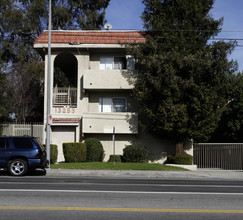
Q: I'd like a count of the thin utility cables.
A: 3